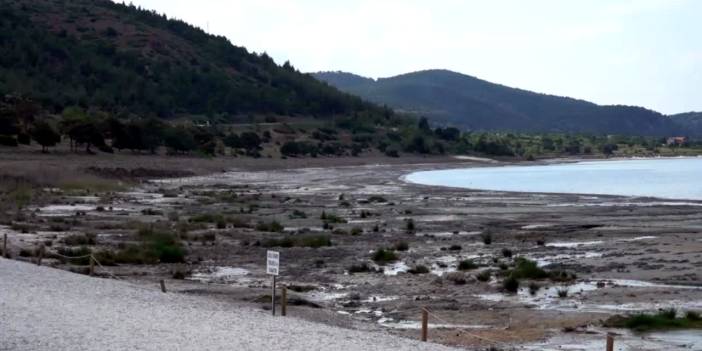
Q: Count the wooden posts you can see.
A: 7